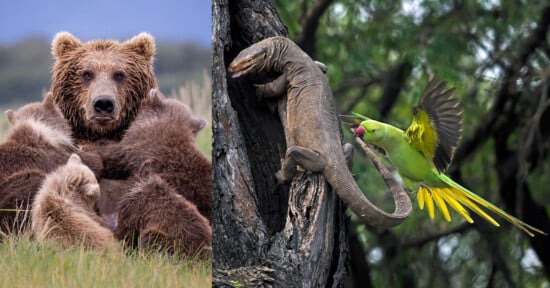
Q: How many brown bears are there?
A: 5